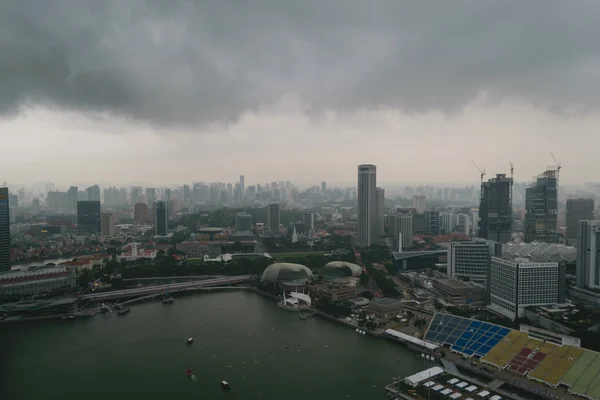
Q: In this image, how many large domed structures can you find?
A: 2